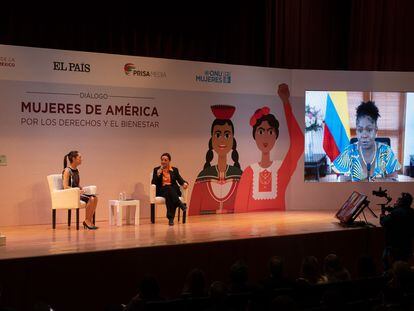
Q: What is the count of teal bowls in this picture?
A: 0